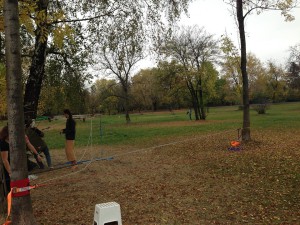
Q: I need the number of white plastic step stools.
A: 1